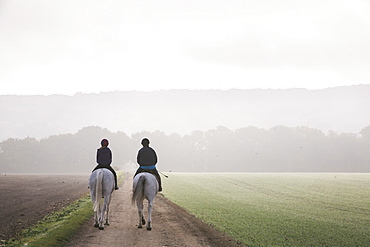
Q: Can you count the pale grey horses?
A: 2